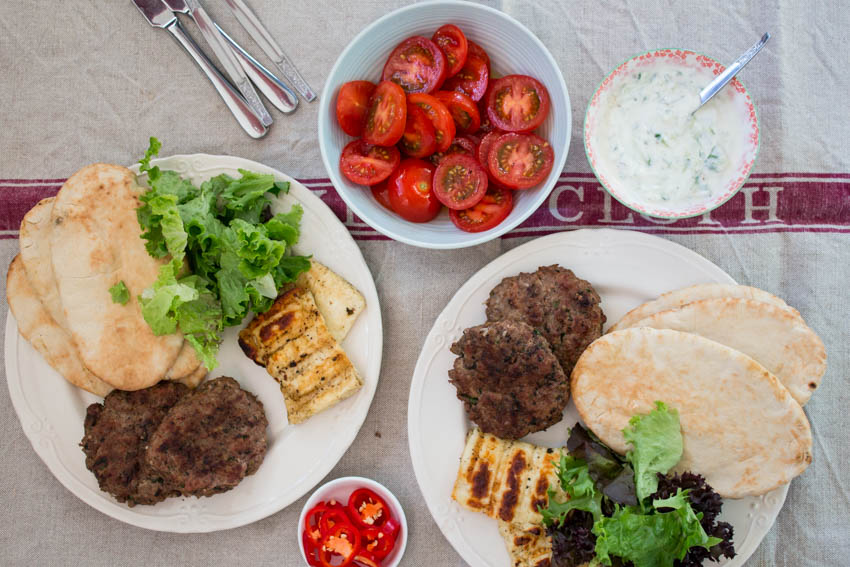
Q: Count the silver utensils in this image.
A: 5